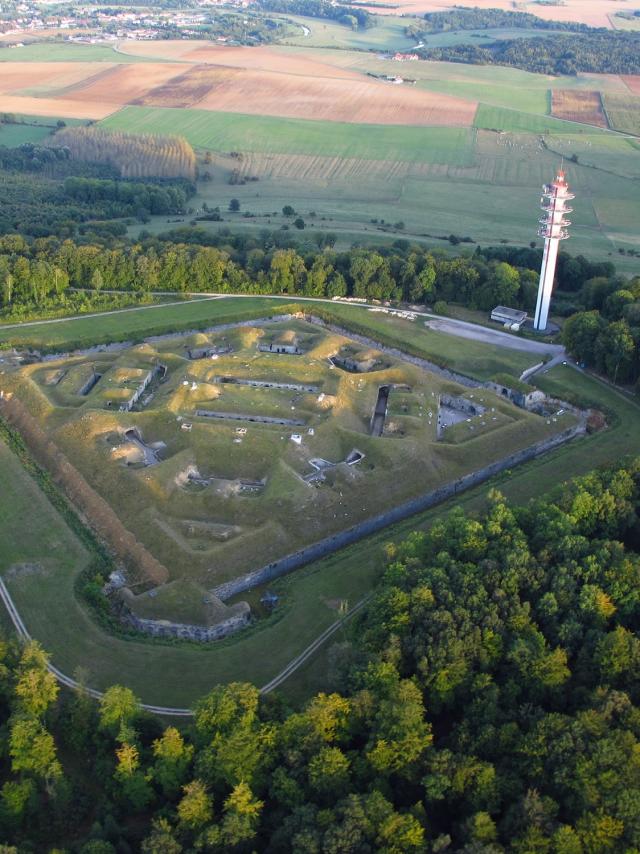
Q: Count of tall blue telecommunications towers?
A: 0